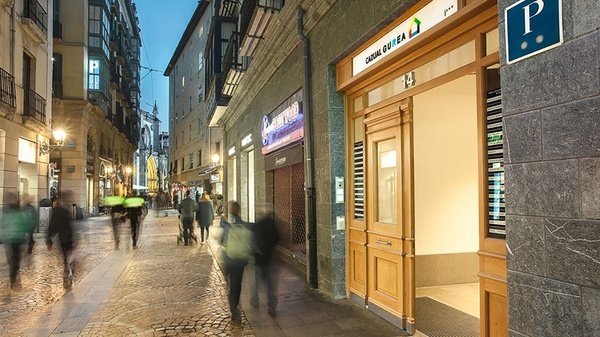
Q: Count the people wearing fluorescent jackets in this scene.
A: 2